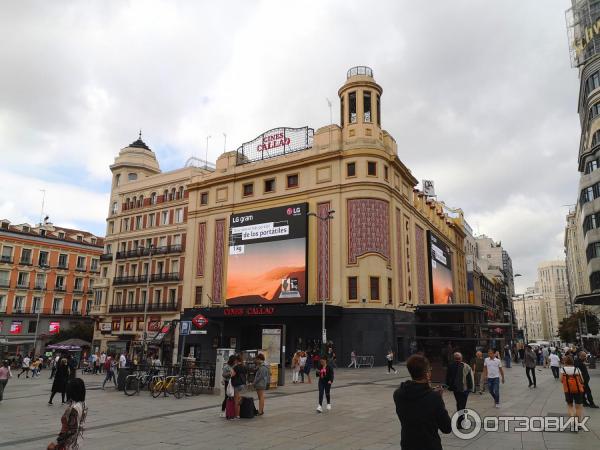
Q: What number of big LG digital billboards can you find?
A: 2